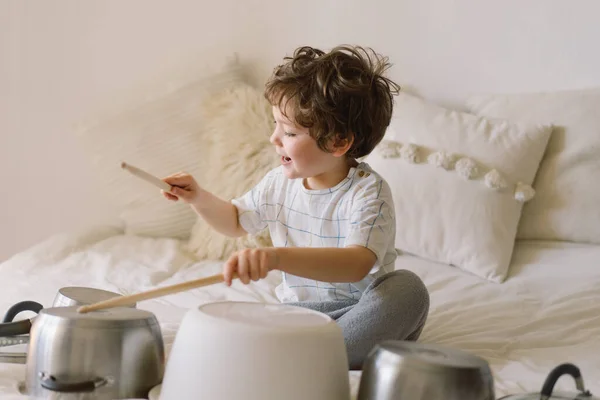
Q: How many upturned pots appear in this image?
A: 4